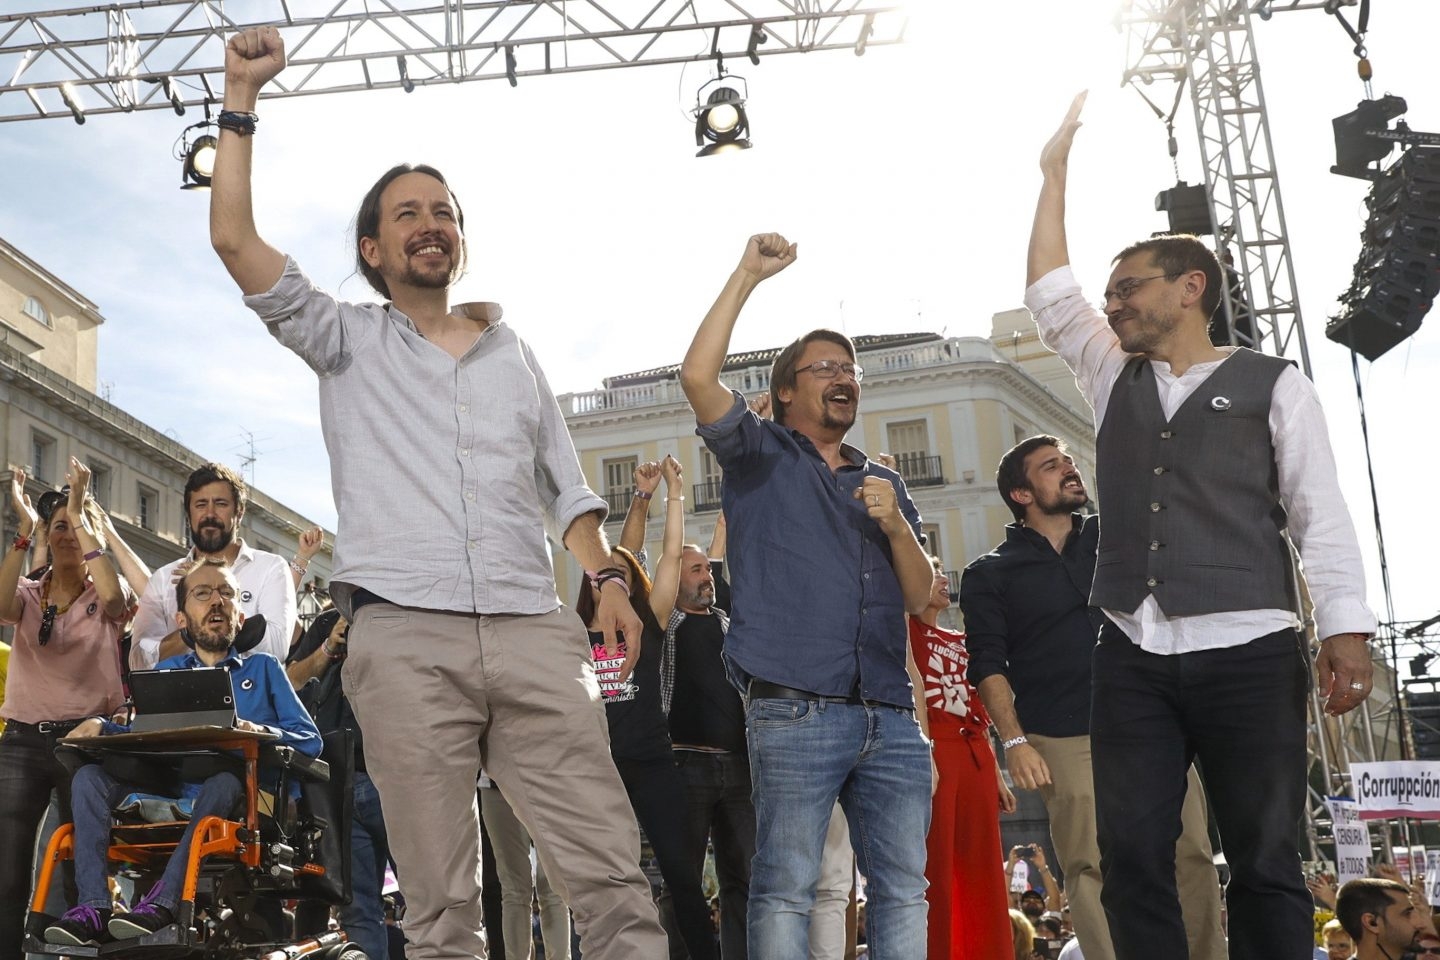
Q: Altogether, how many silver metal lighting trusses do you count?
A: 2